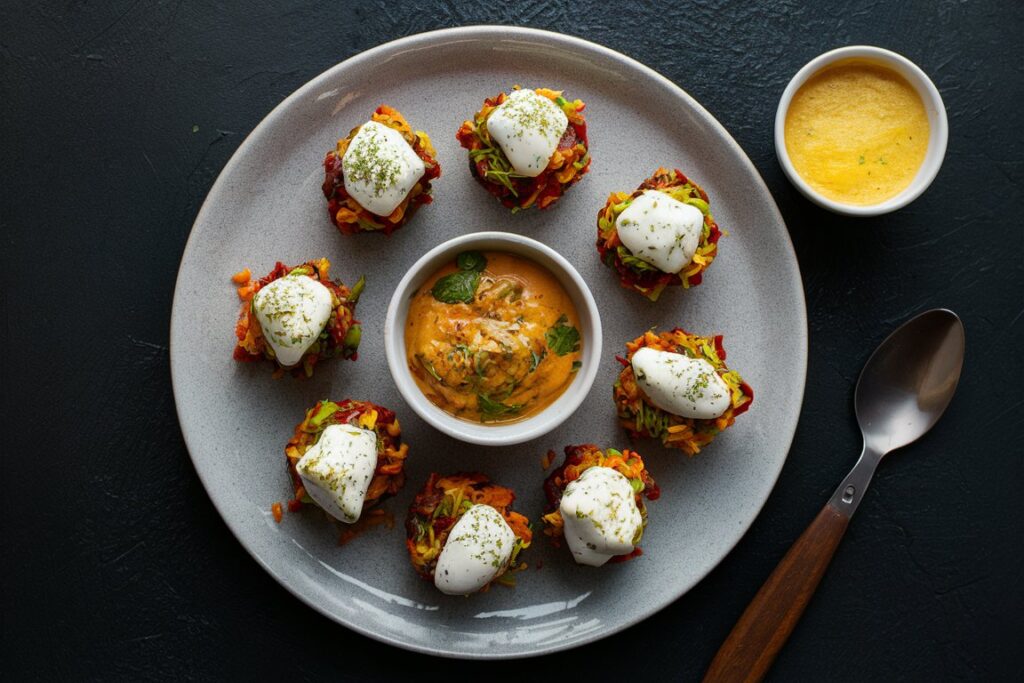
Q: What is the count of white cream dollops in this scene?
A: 8